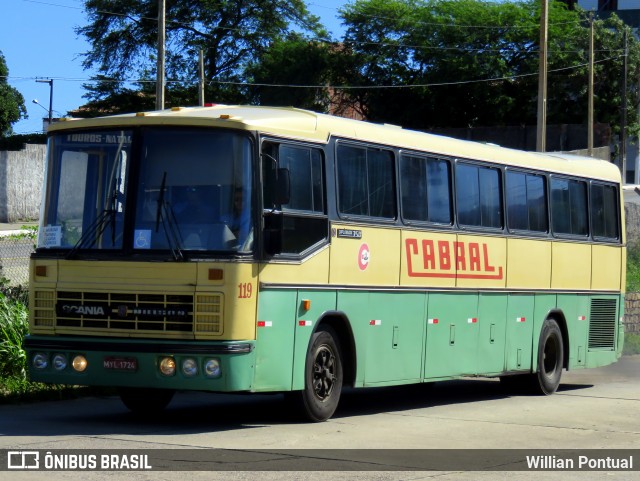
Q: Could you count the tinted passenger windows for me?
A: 6